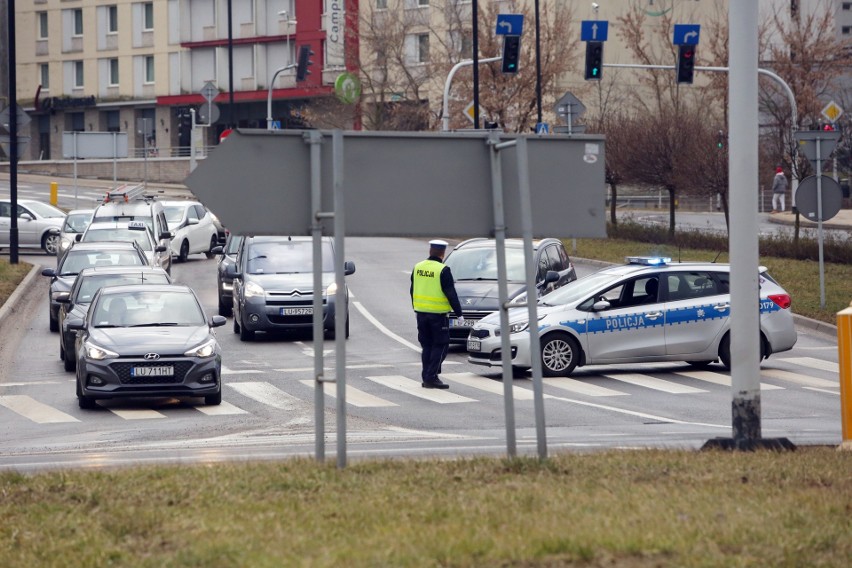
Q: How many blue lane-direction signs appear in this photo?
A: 3